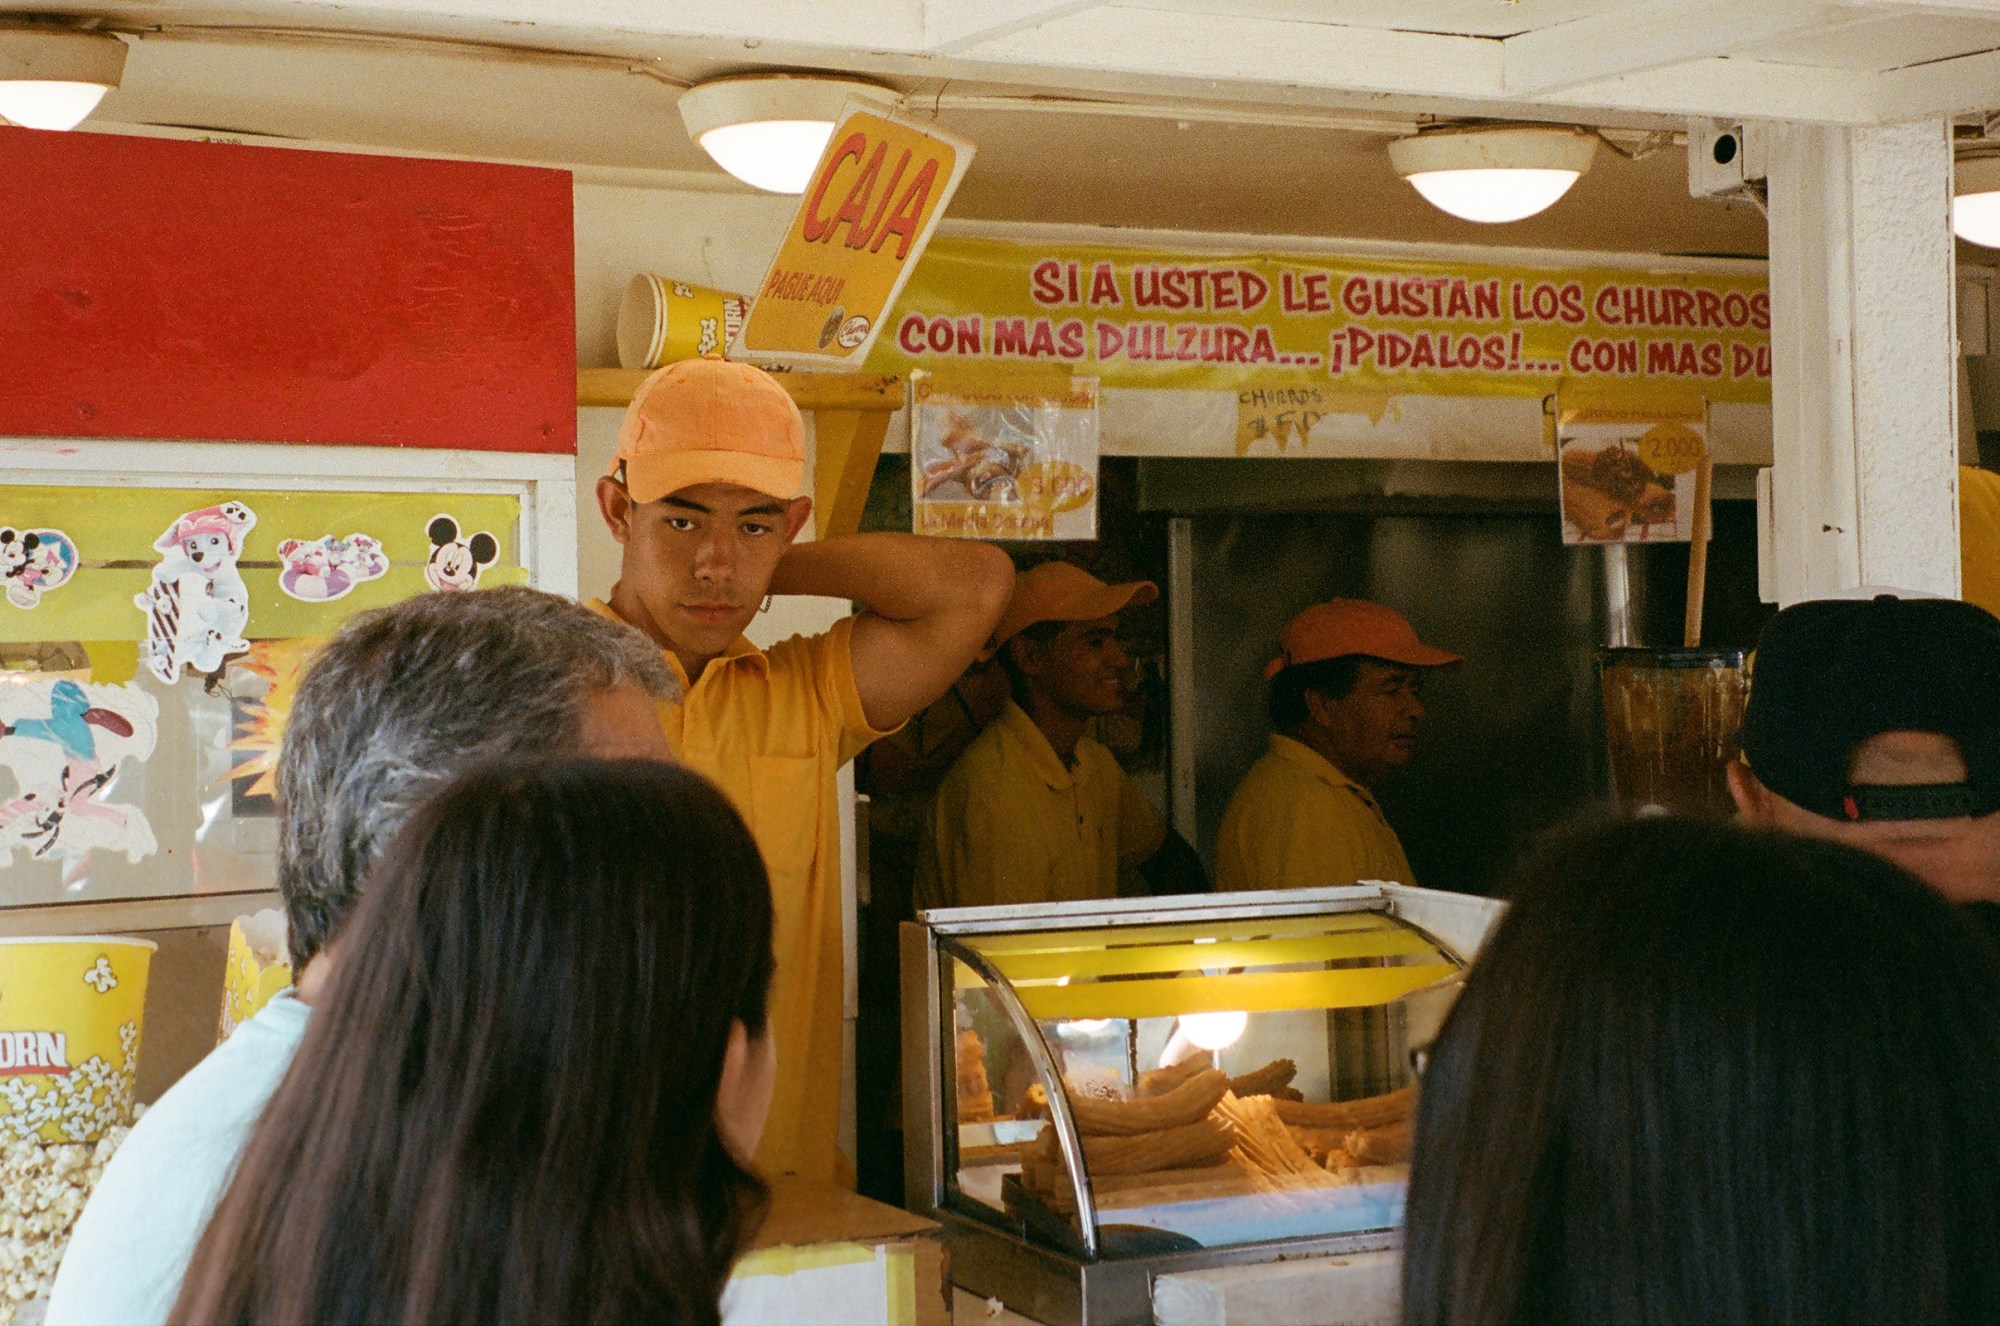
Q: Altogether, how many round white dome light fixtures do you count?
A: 4